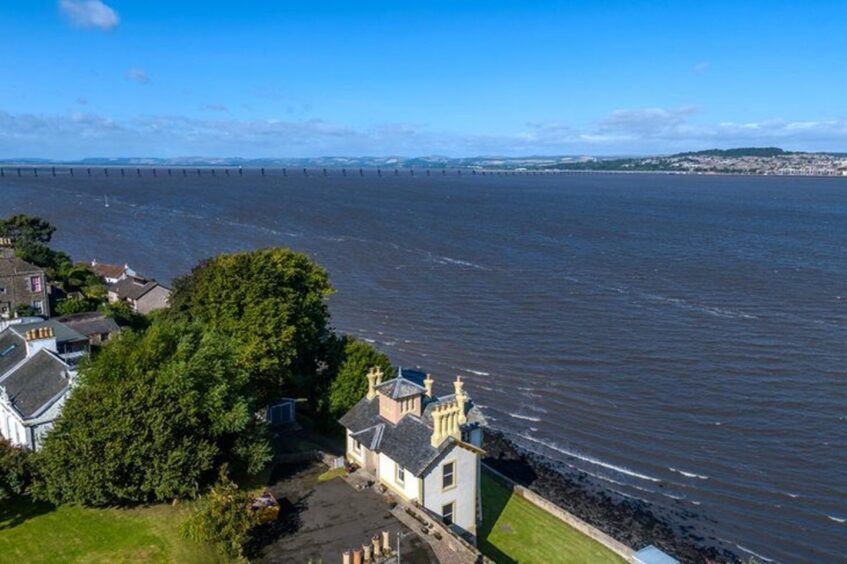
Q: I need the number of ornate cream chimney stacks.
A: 4